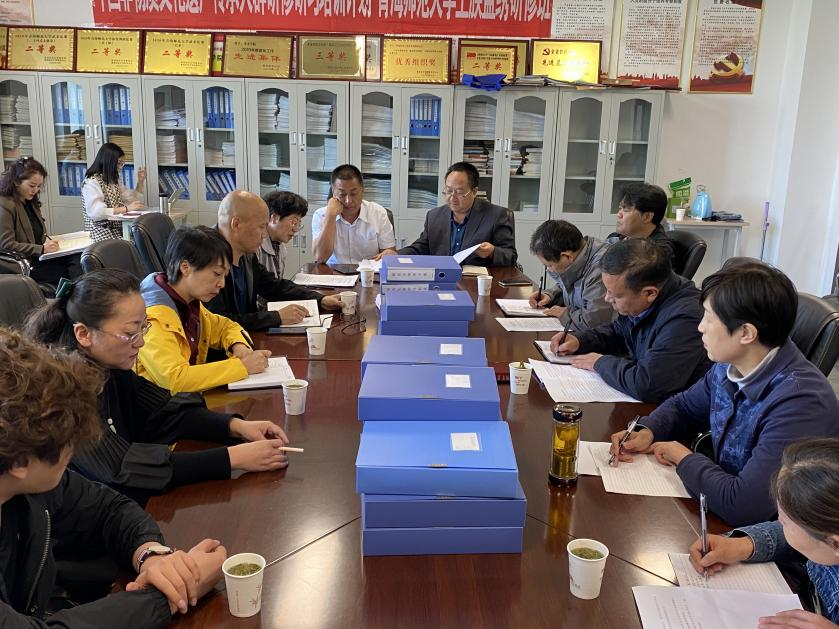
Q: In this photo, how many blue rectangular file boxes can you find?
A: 9